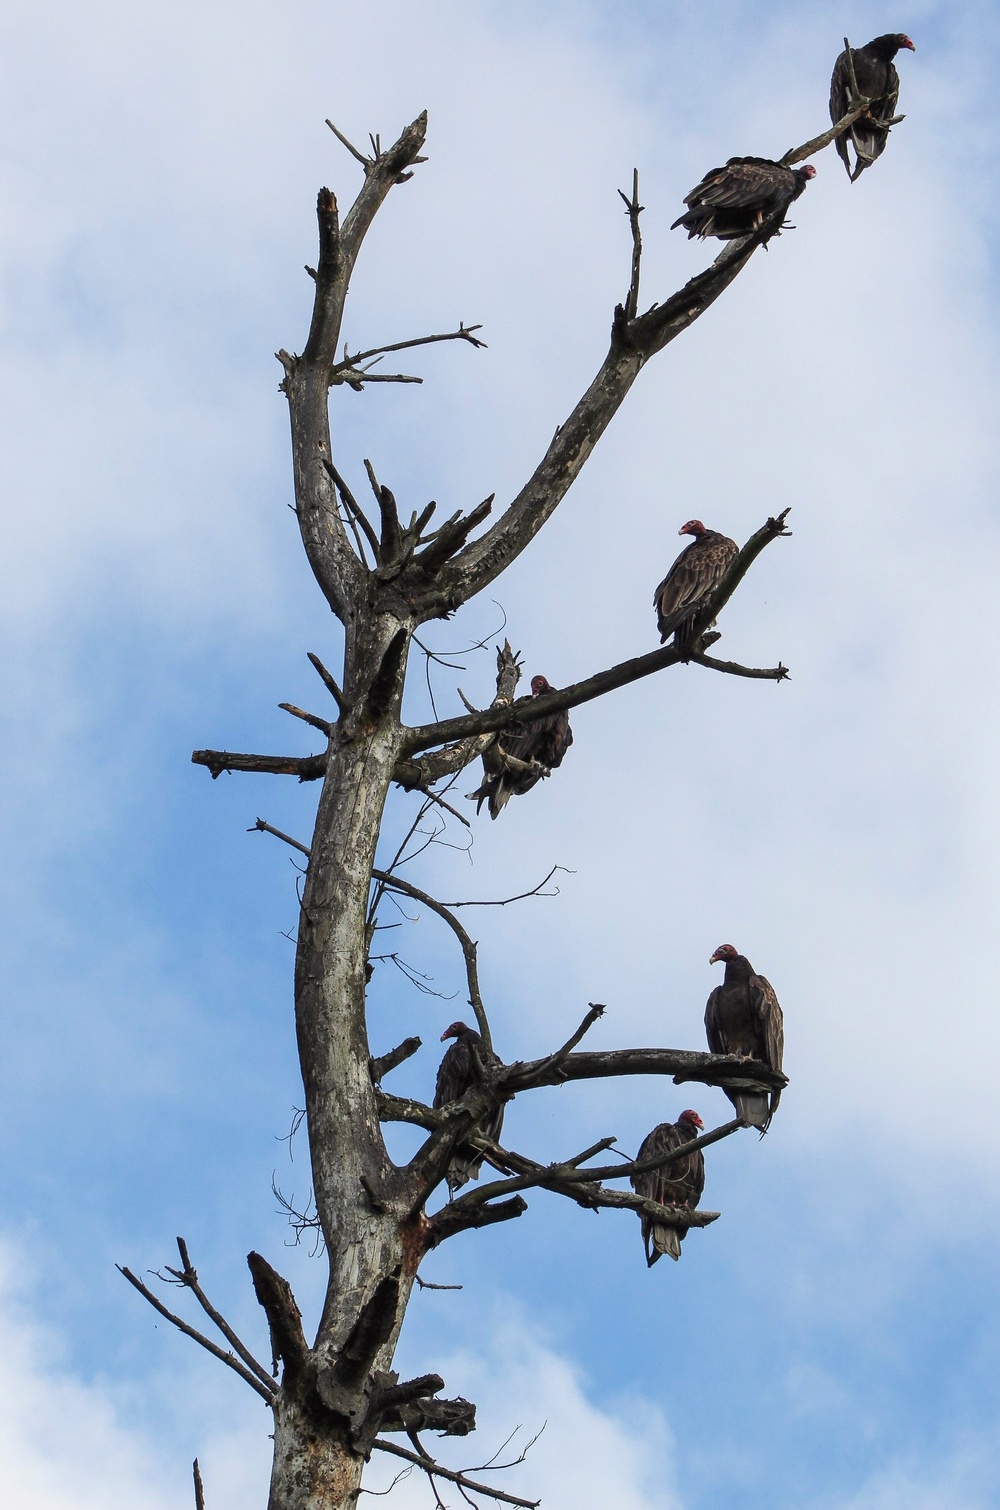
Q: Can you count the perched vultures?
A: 7